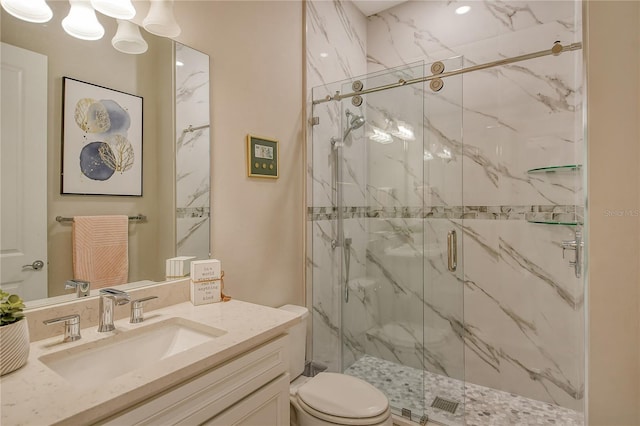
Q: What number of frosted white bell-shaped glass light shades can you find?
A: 5